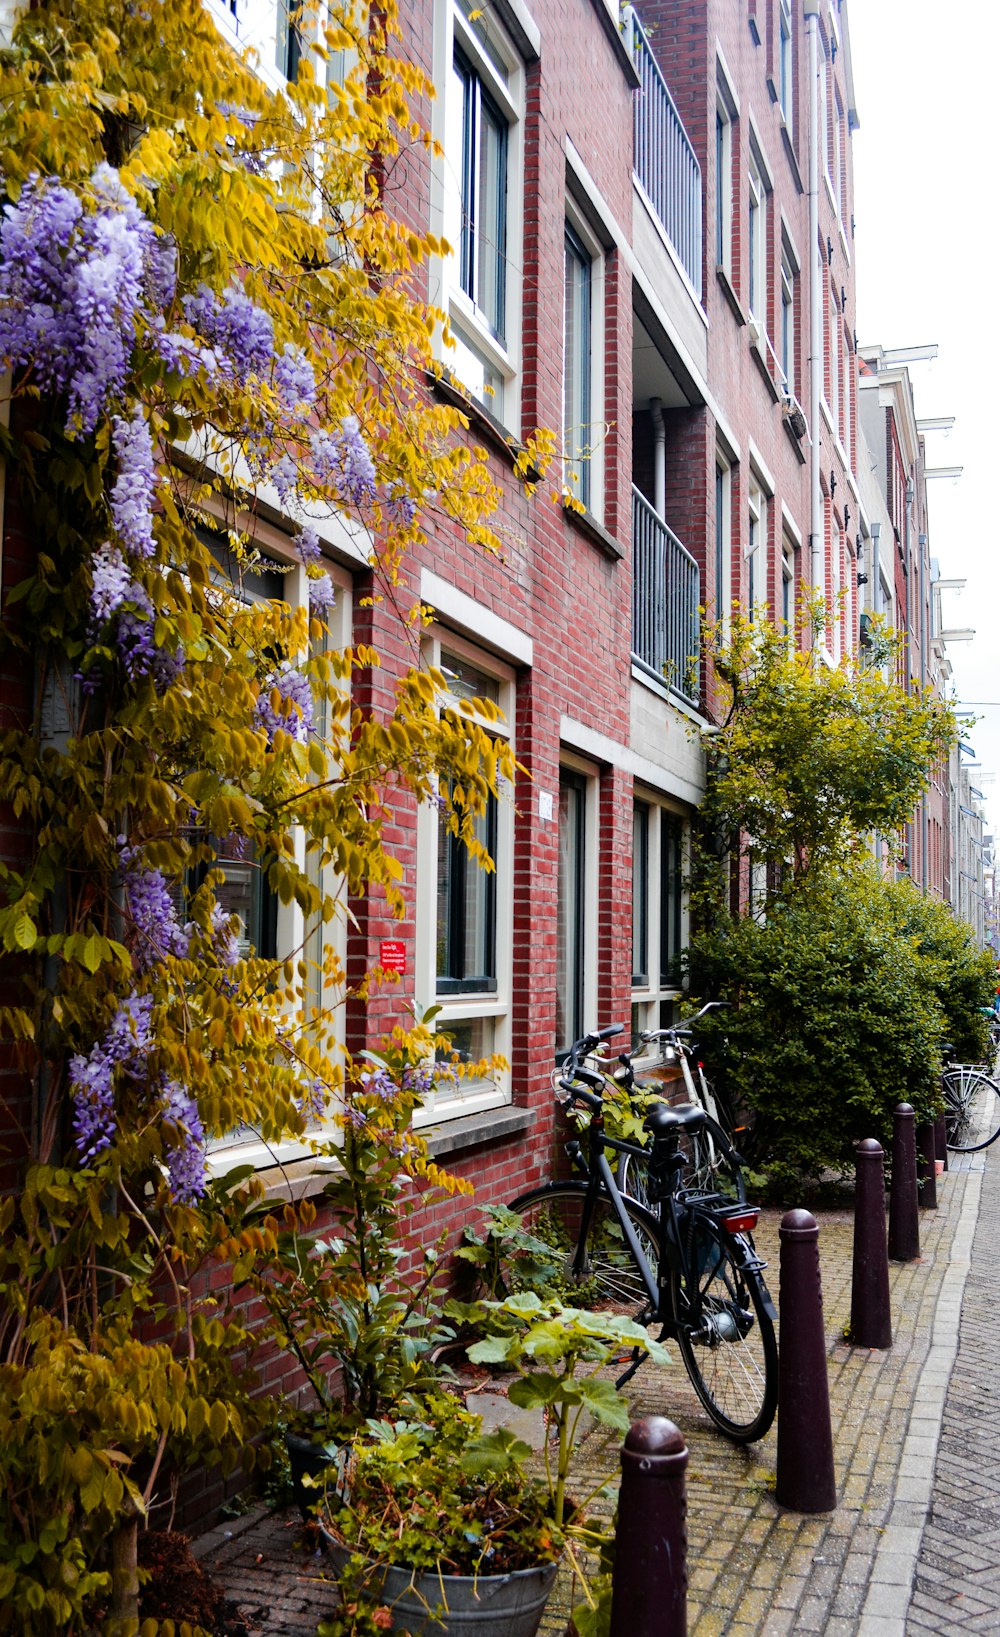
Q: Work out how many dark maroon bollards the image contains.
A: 6